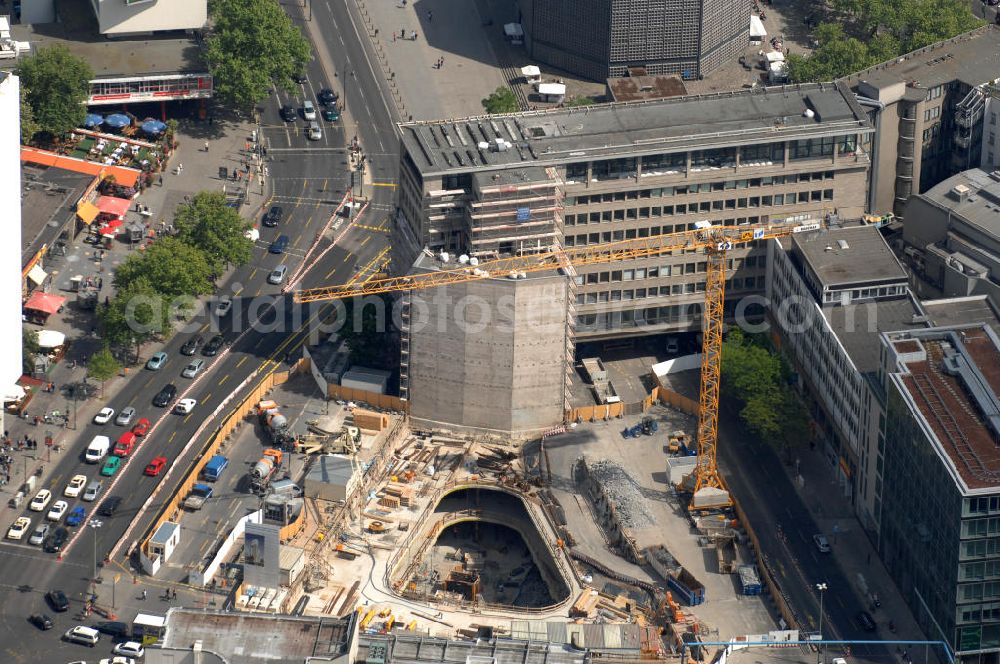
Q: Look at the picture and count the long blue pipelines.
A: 1